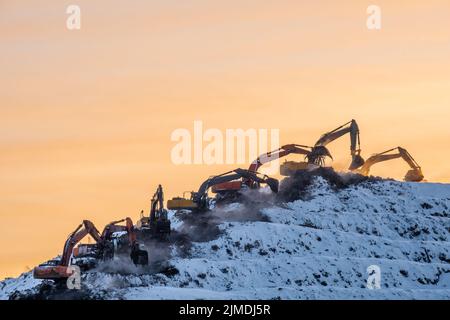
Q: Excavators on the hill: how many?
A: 7